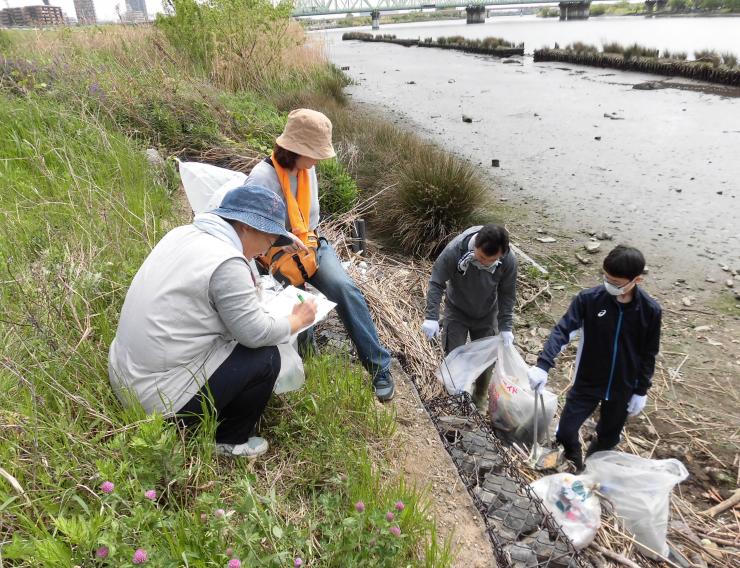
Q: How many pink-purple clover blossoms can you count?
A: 11